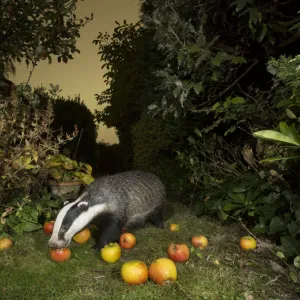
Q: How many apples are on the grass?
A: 12